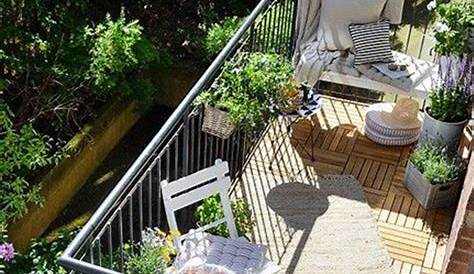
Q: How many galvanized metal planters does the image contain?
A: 2